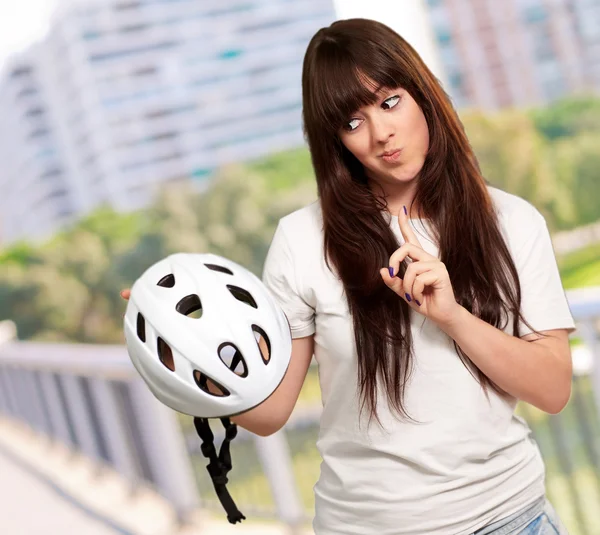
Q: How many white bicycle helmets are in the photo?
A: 1